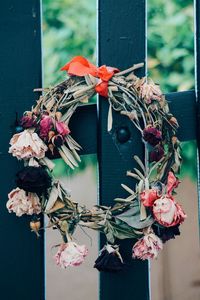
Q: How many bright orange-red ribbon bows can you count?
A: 1